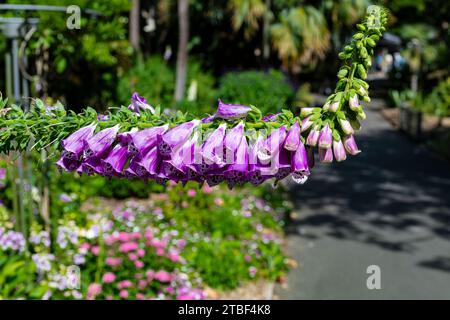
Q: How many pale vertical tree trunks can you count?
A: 2